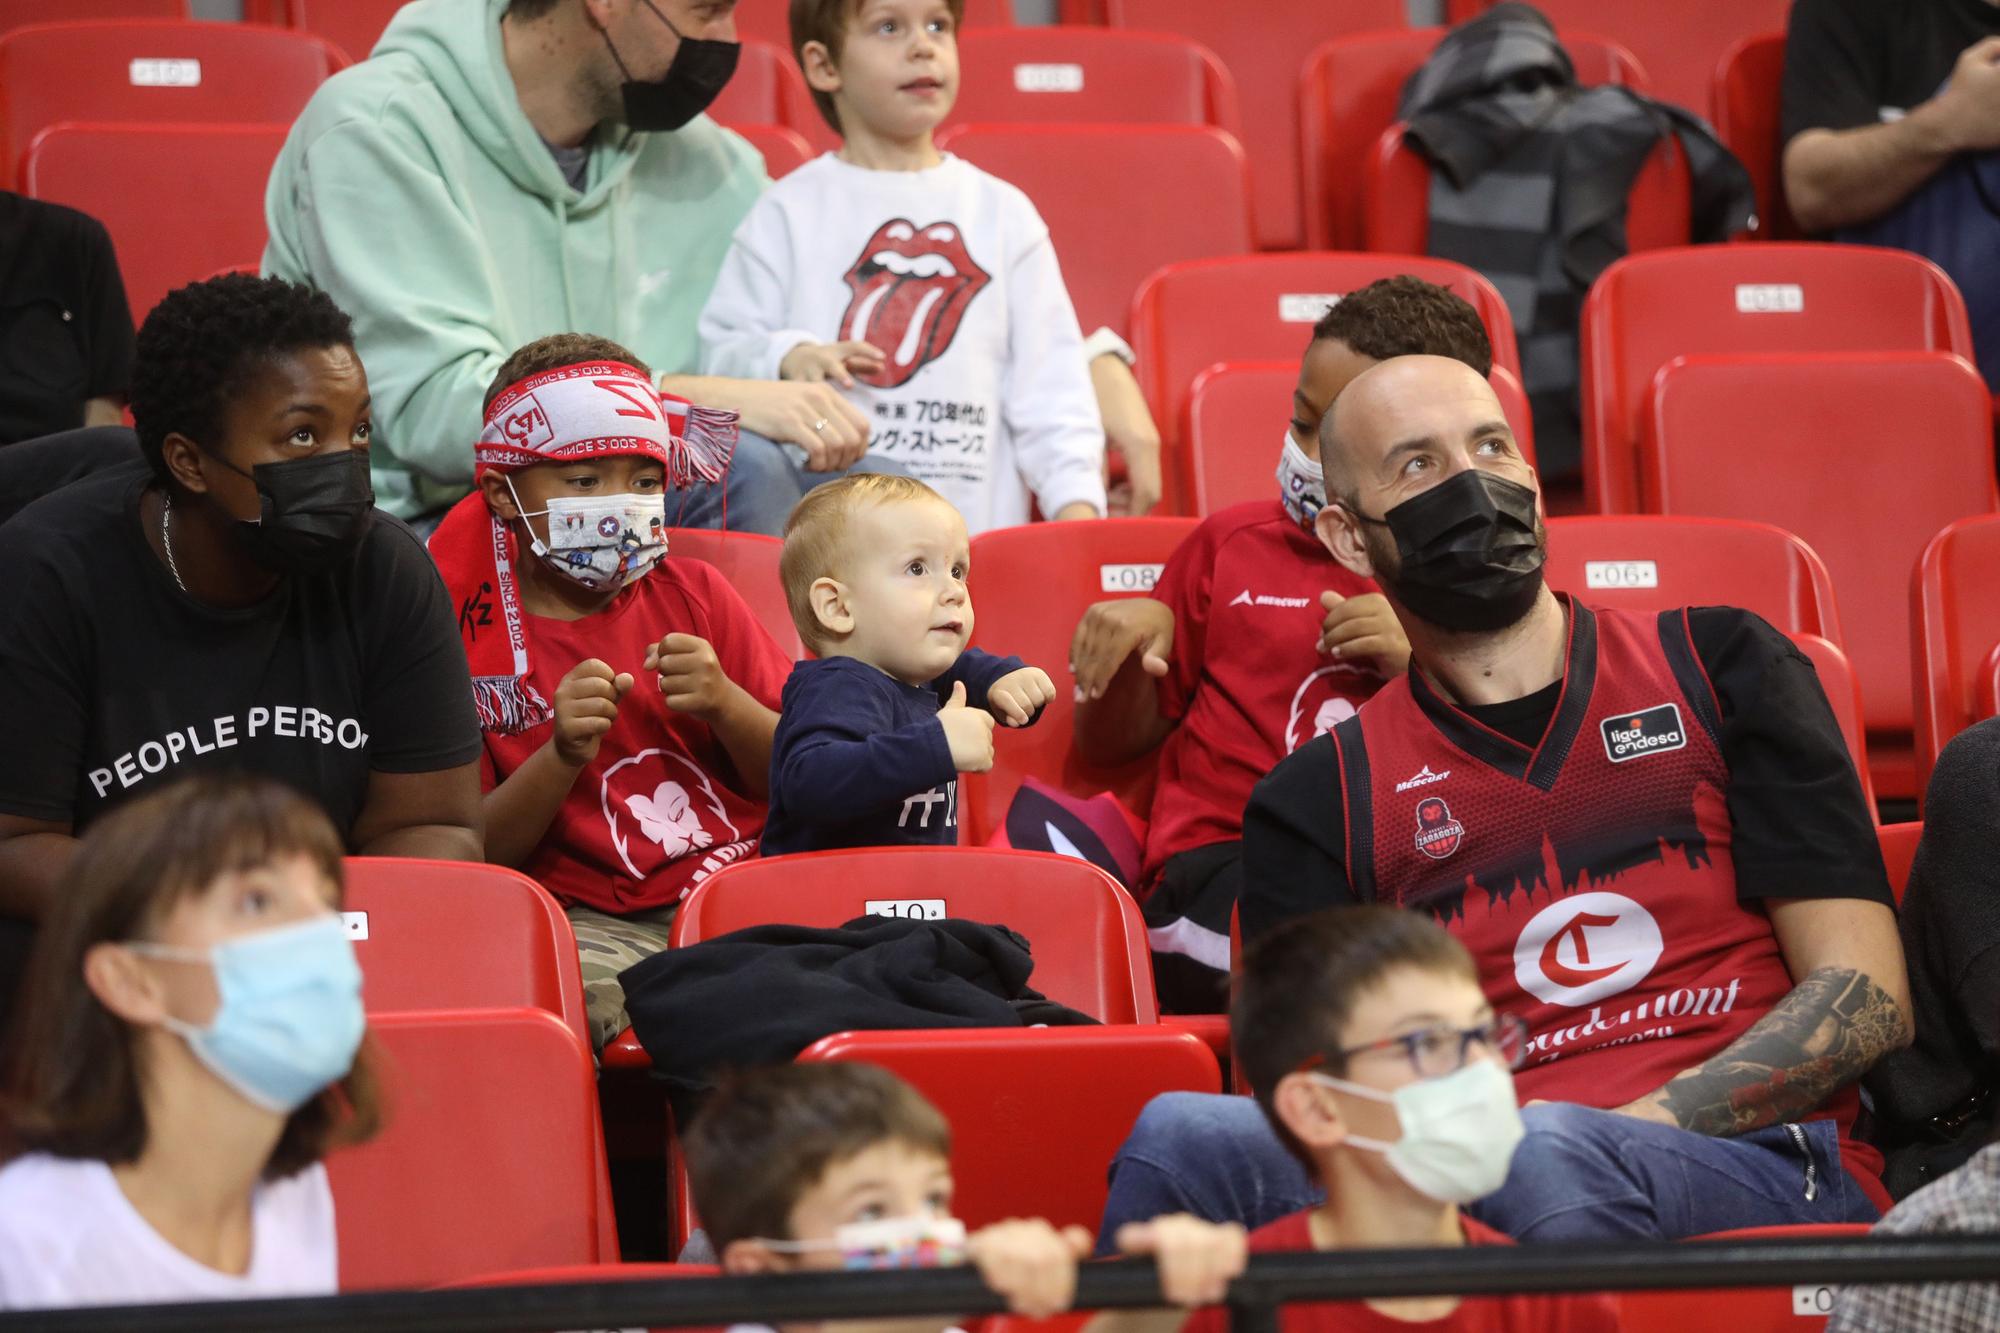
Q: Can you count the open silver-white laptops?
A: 0